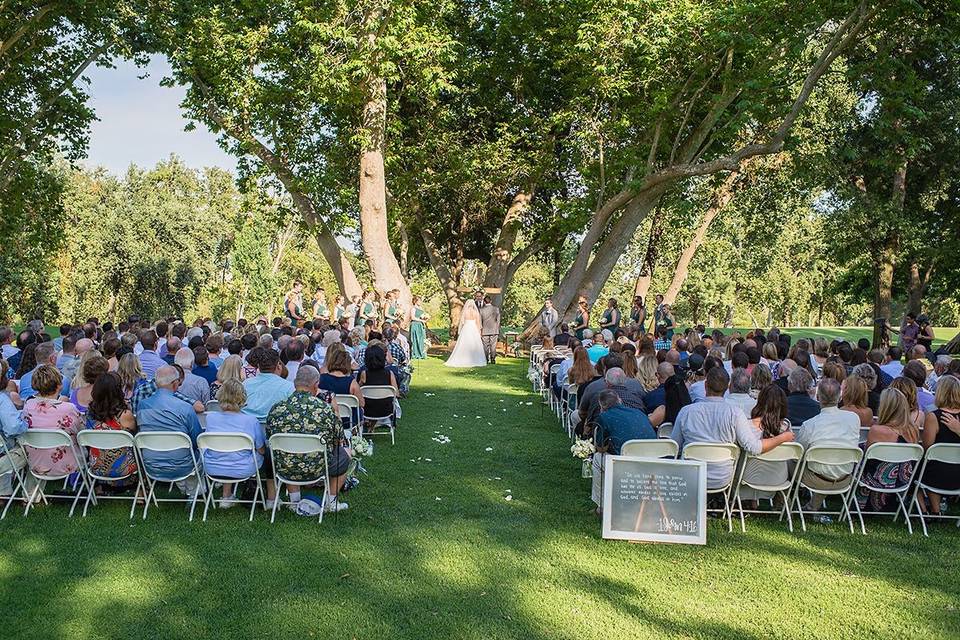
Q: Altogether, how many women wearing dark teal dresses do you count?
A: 10